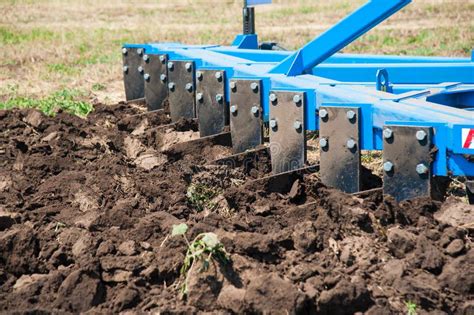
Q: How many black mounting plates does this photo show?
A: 8